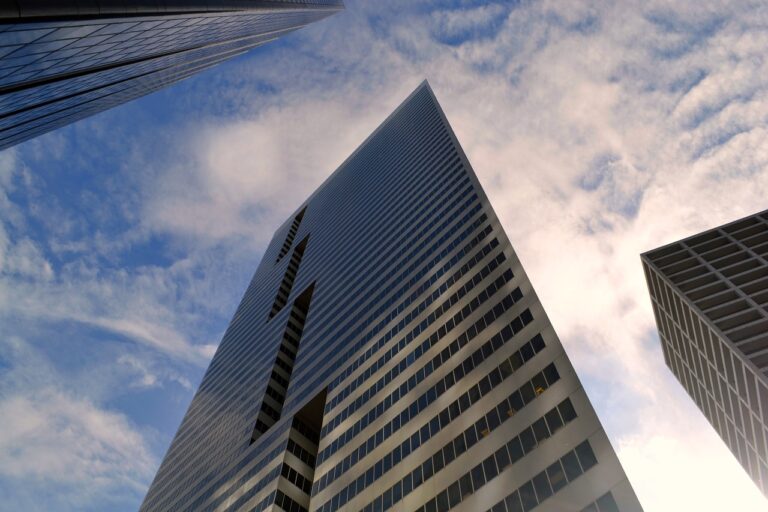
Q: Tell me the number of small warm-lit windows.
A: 3